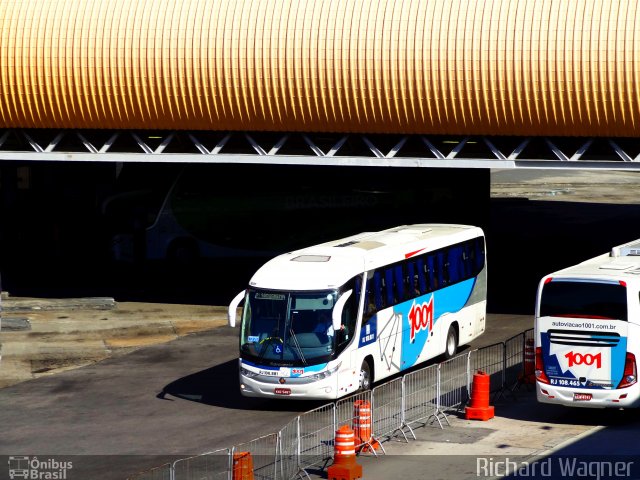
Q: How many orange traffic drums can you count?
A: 5